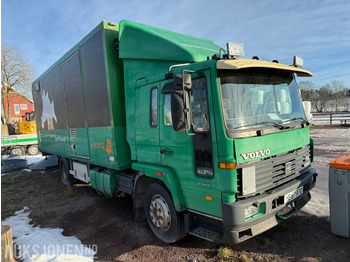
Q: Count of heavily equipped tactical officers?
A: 0